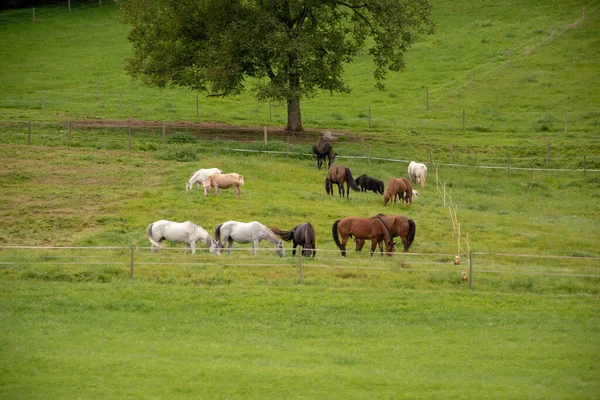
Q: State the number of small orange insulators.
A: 2